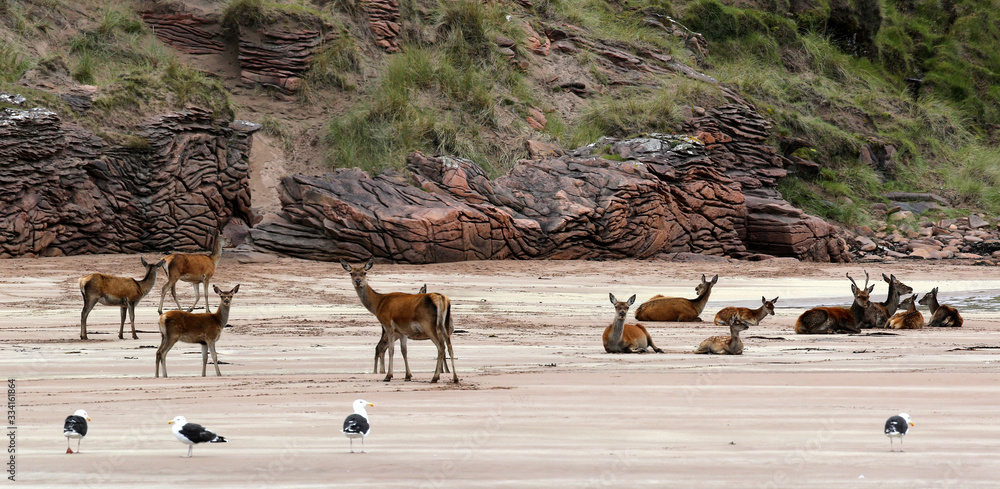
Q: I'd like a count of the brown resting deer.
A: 8